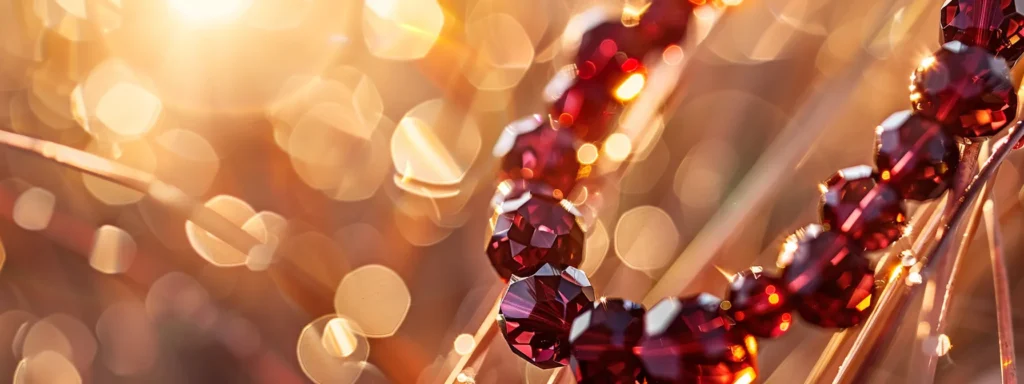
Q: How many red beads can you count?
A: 14